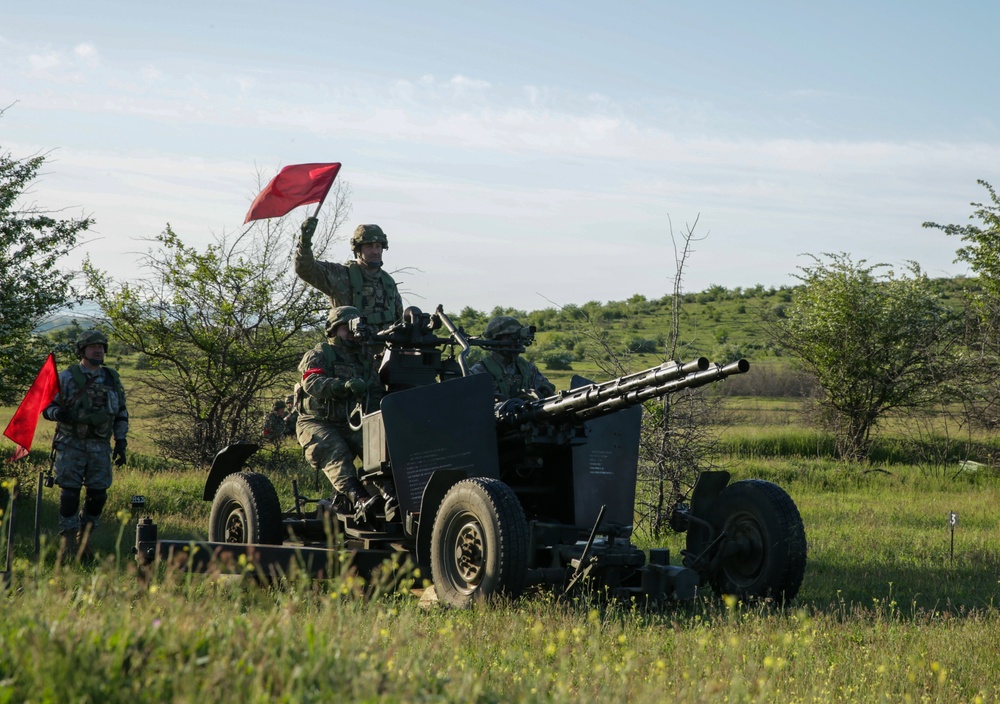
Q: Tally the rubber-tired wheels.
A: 3